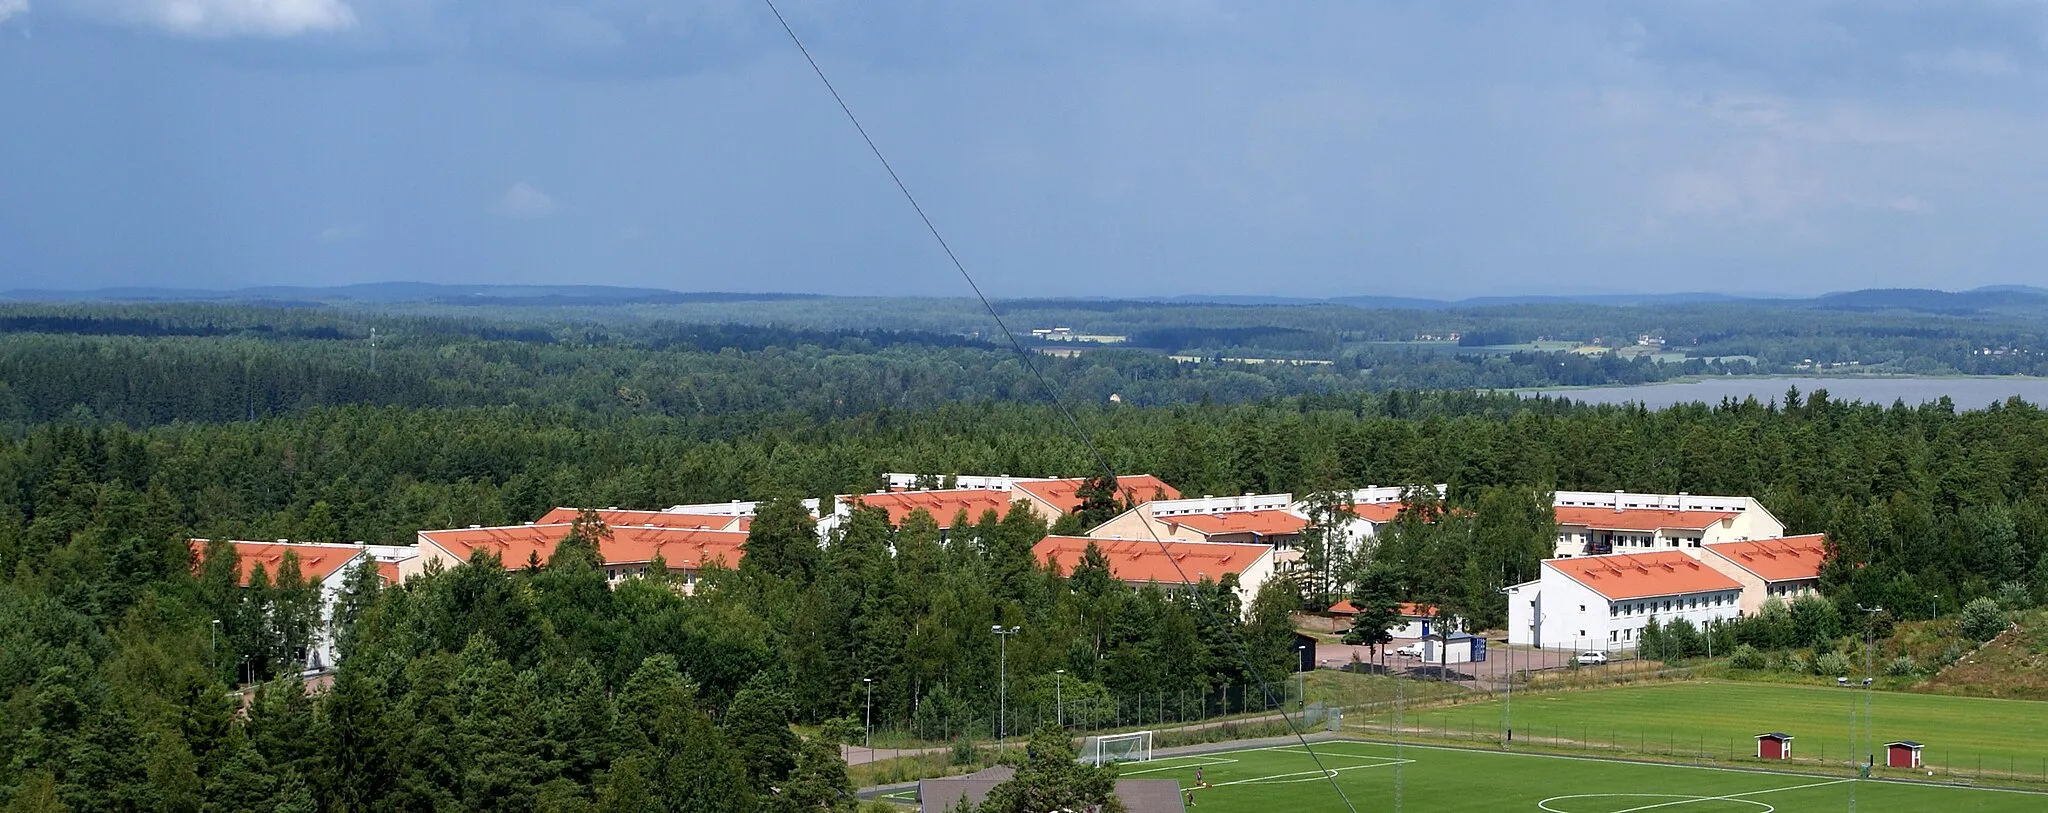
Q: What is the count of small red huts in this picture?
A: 2